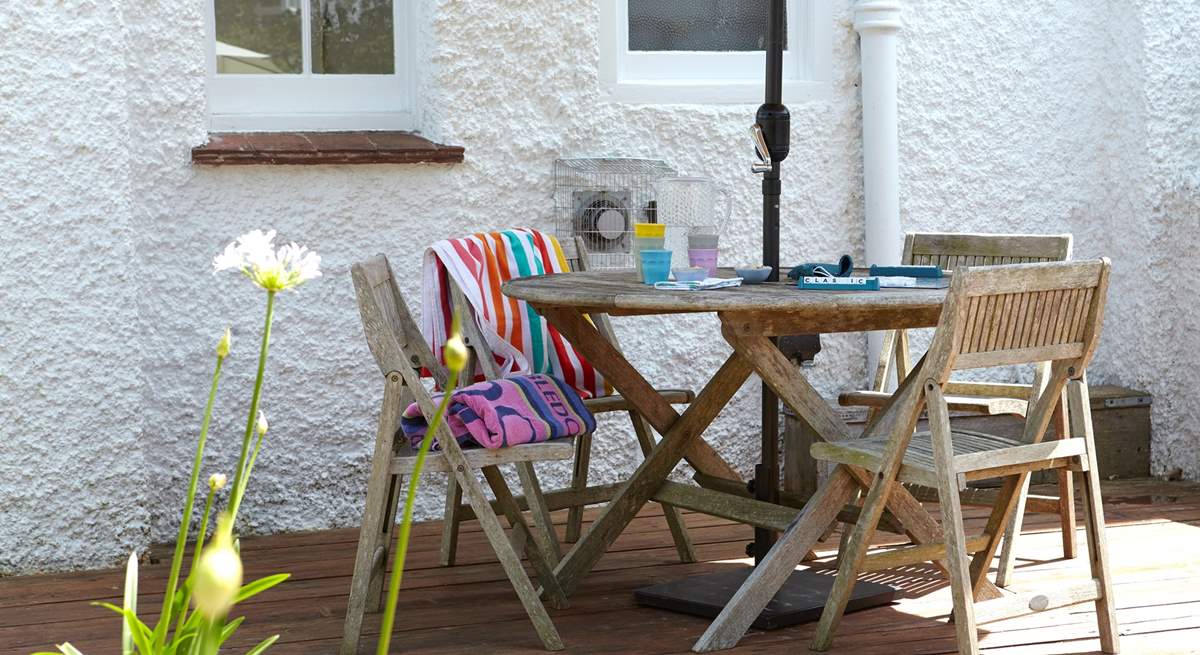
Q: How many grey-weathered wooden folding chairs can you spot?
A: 4